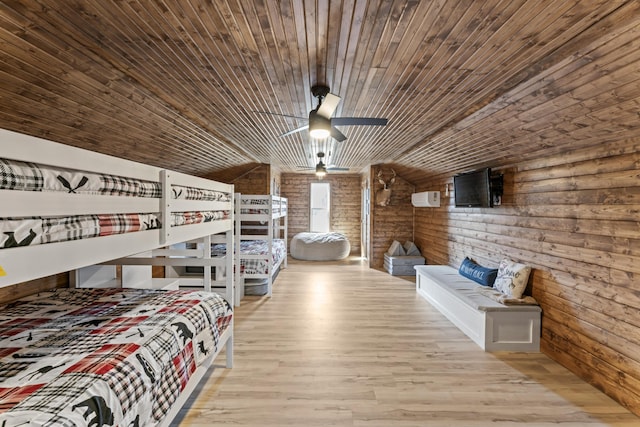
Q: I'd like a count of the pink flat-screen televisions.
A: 0